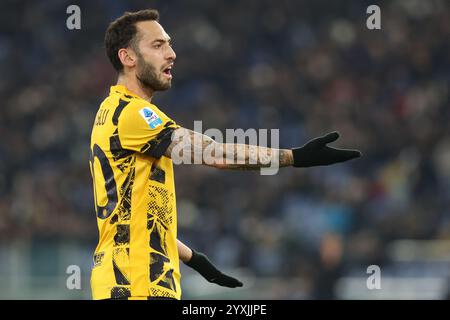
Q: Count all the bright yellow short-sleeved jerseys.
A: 1